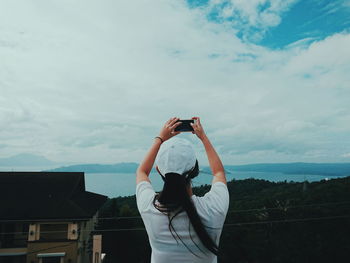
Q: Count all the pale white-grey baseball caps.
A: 1